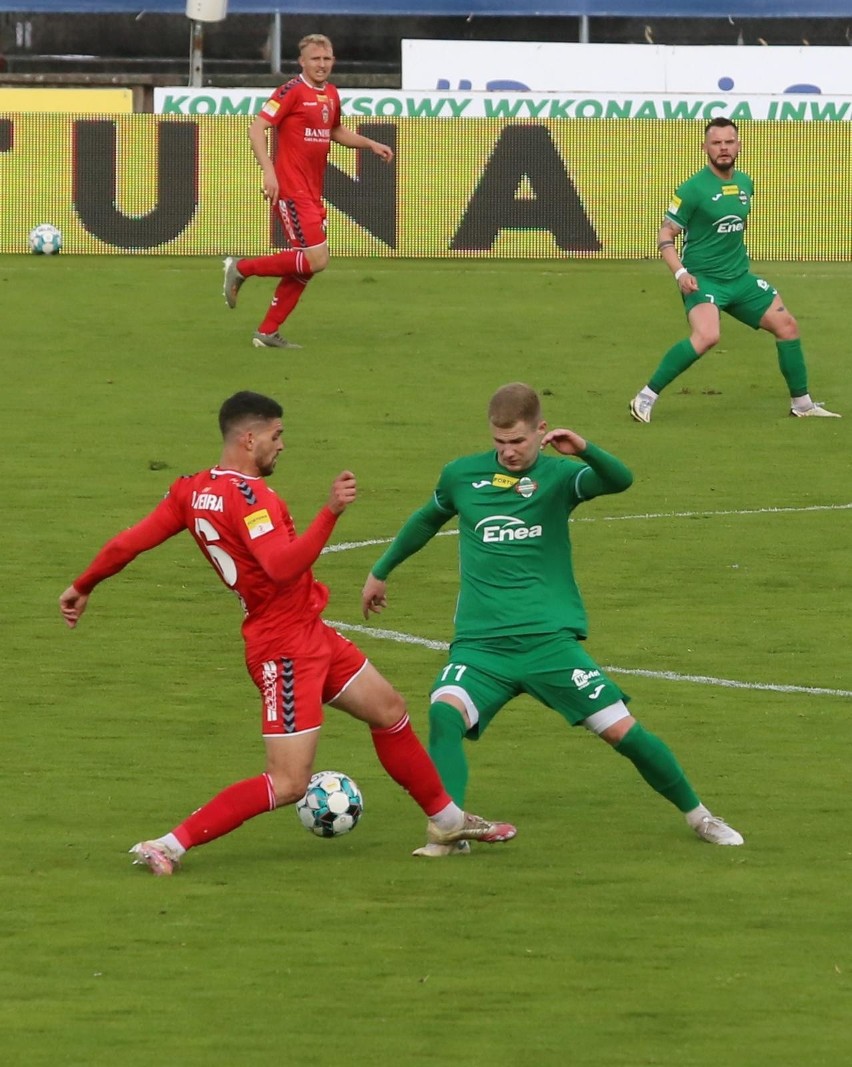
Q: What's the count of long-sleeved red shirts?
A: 1